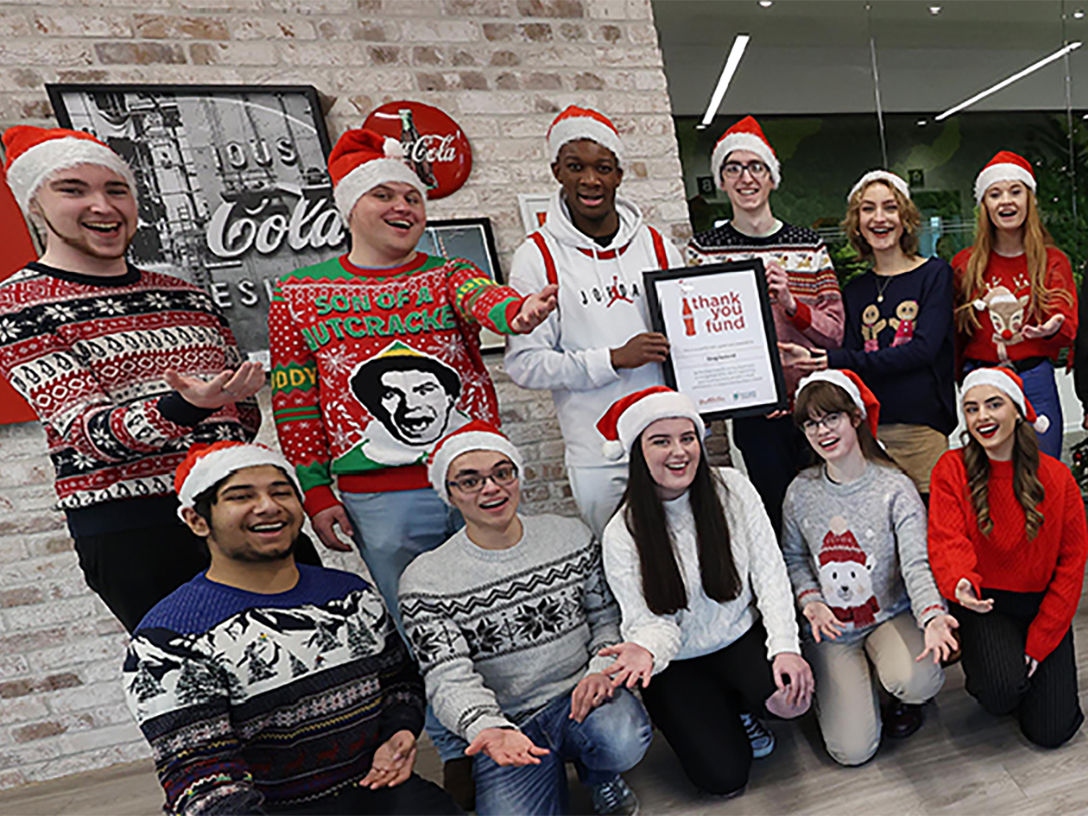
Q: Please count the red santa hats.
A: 11